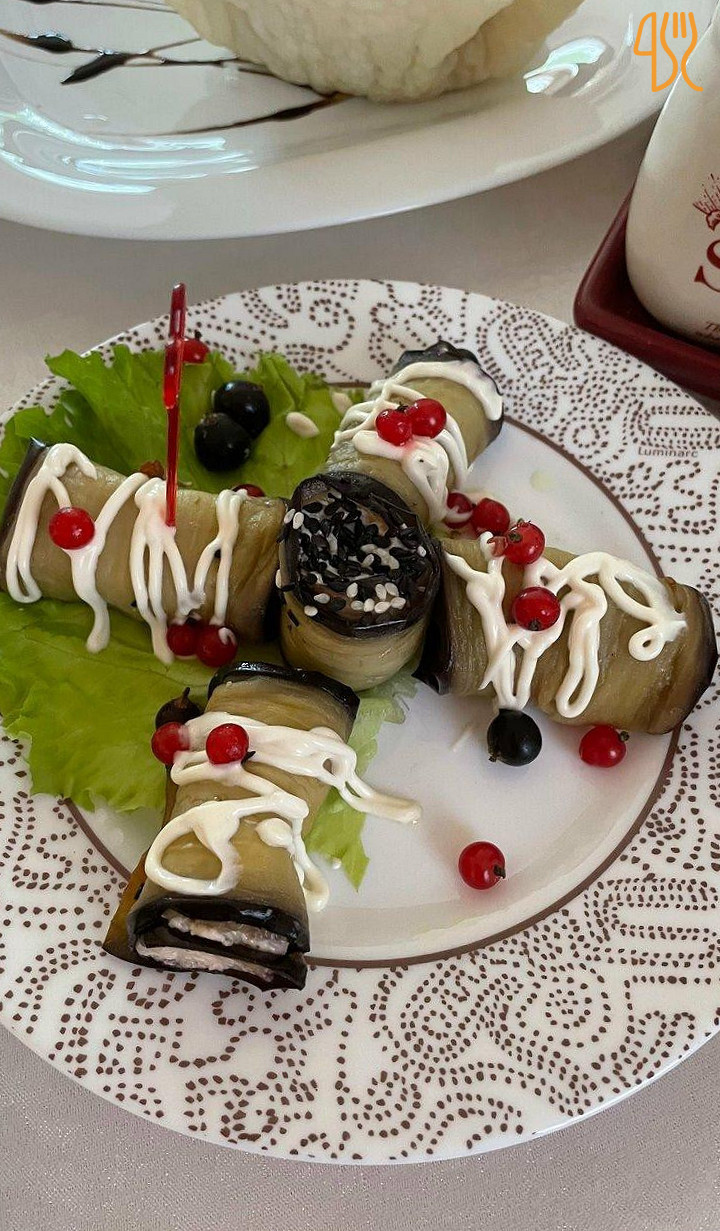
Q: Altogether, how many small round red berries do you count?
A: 15